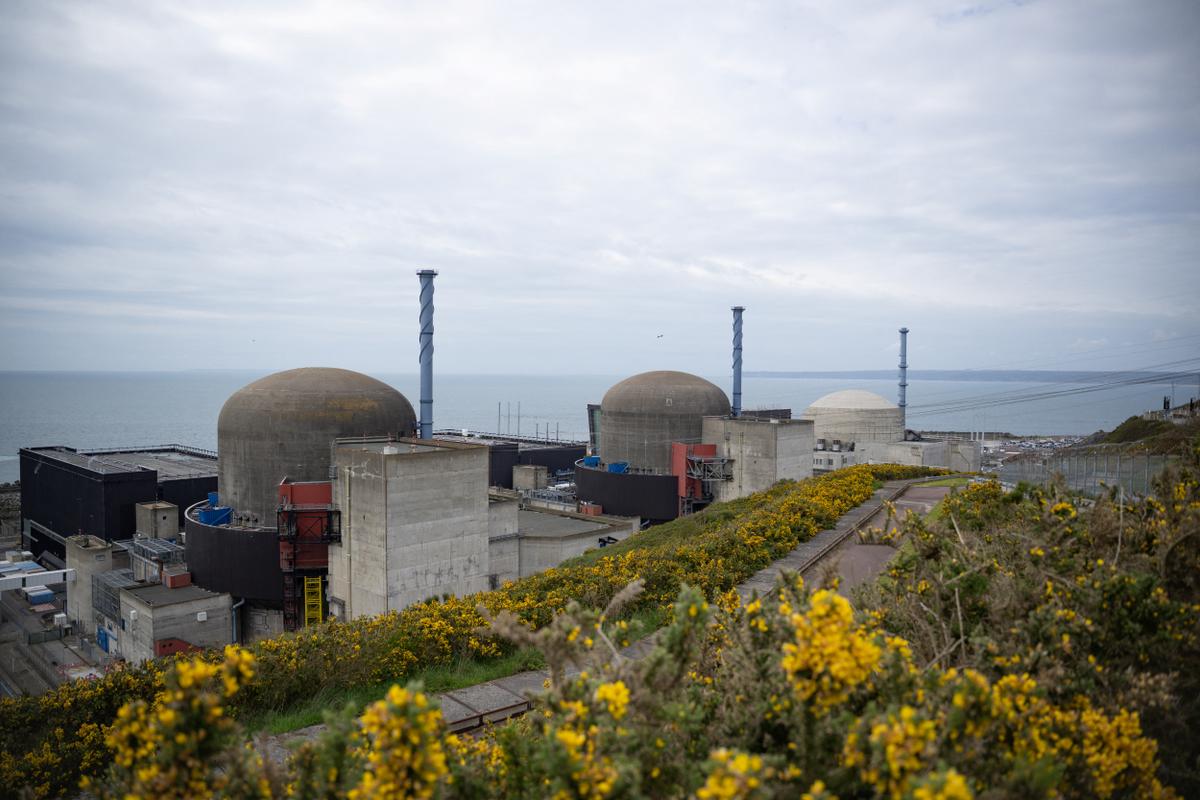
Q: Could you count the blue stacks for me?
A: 3